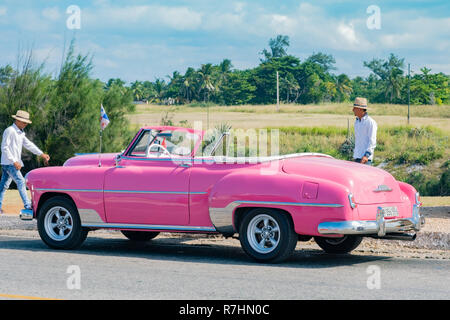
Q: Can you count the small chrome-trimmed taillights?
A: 2